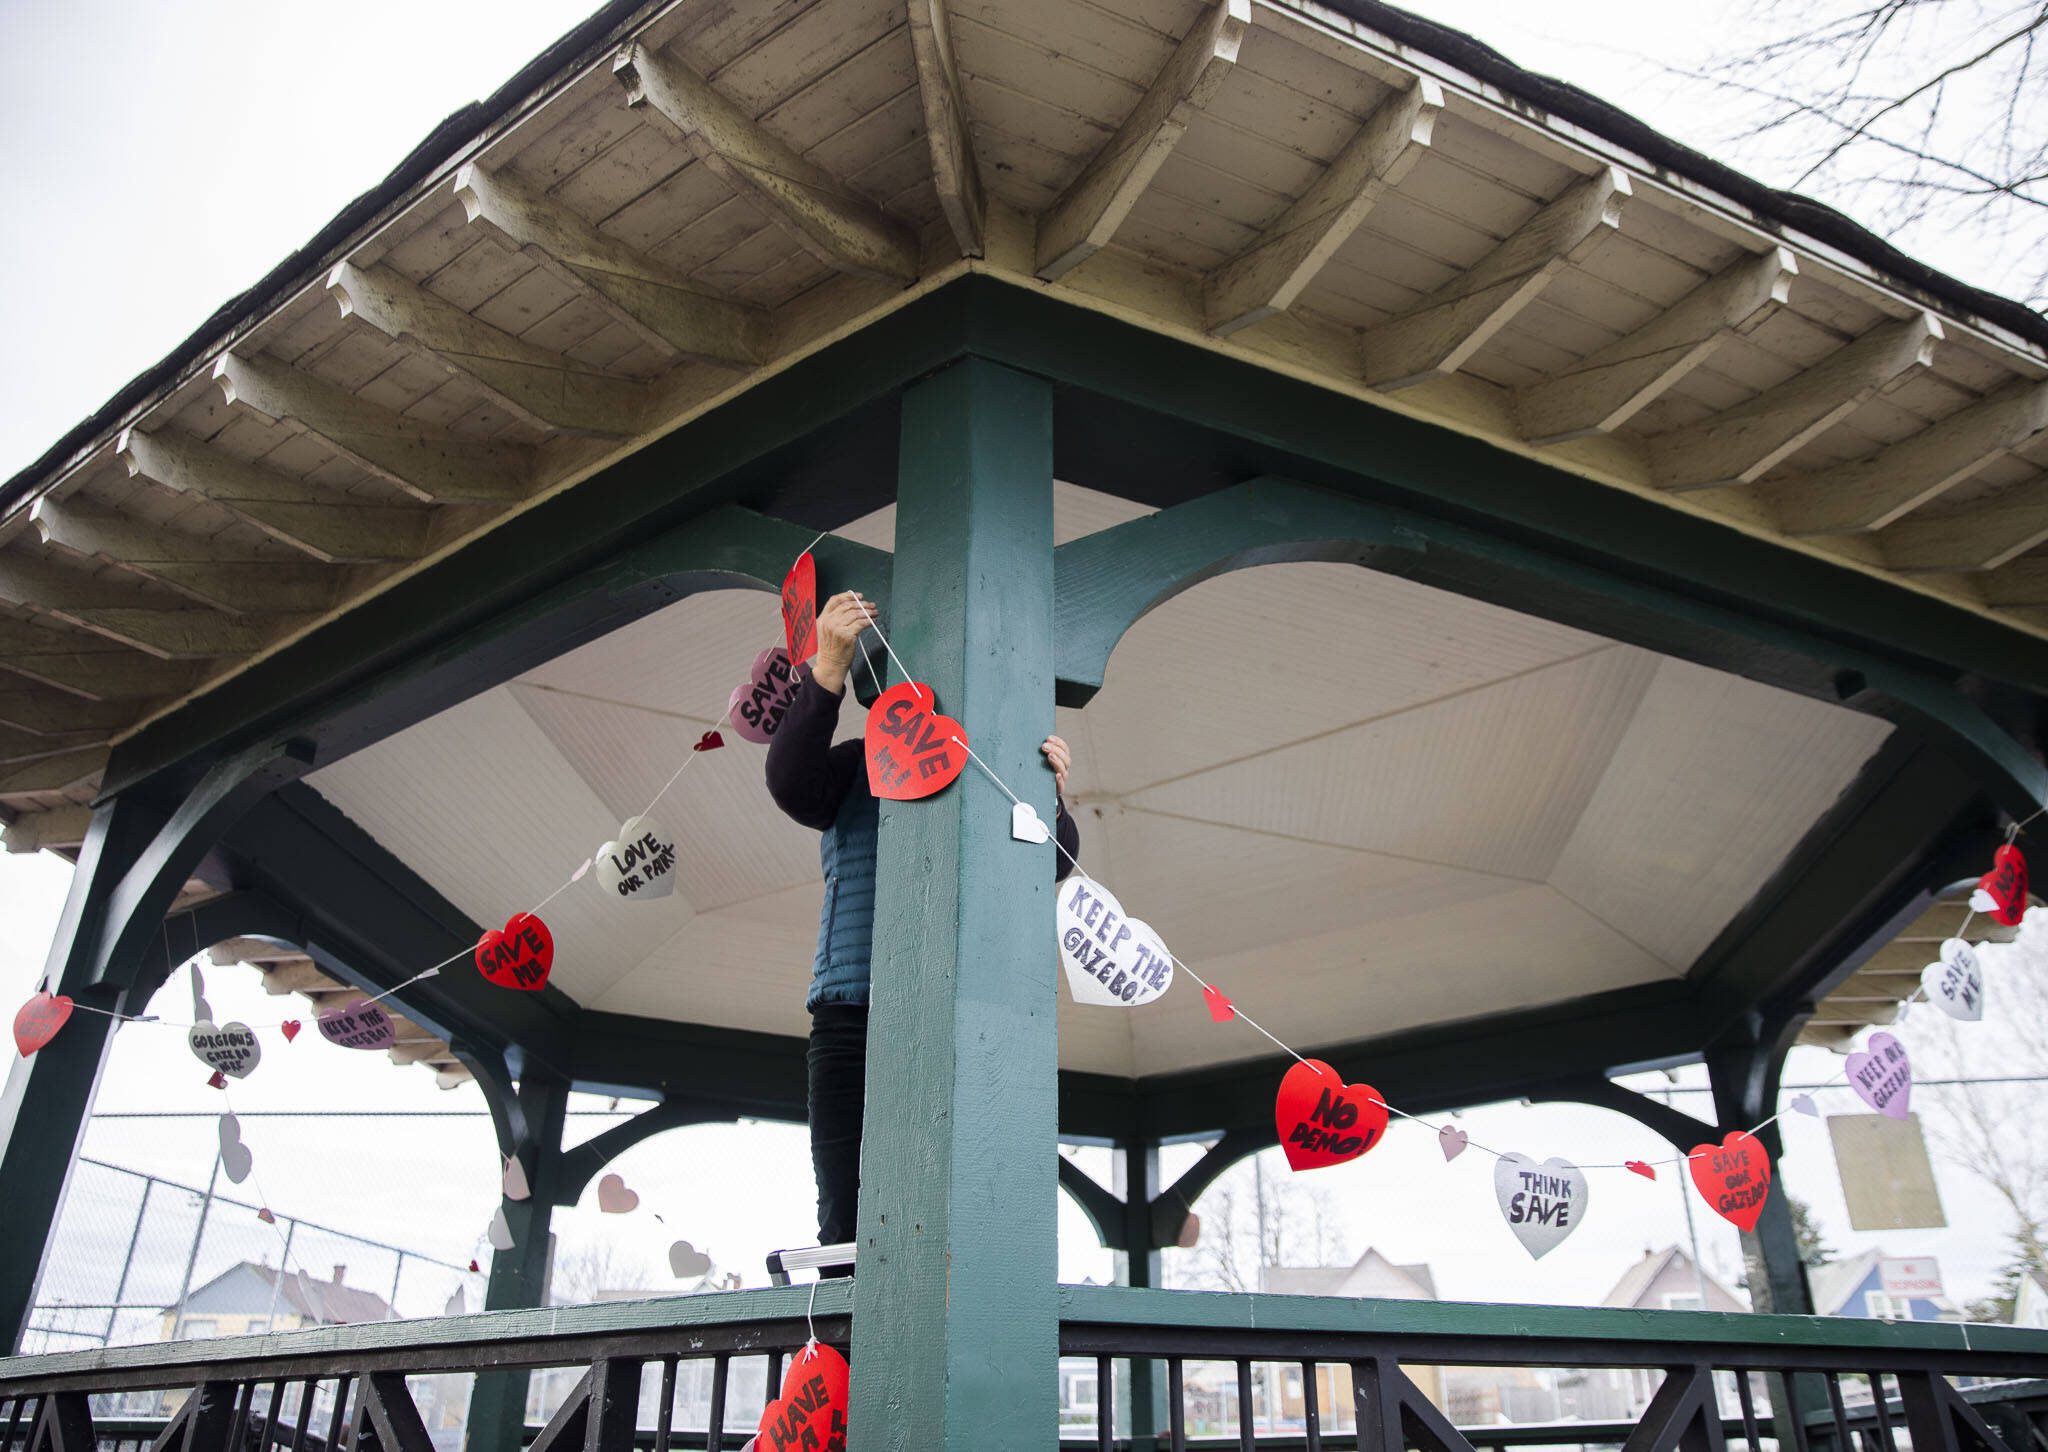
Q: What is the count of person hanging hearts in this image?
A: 1